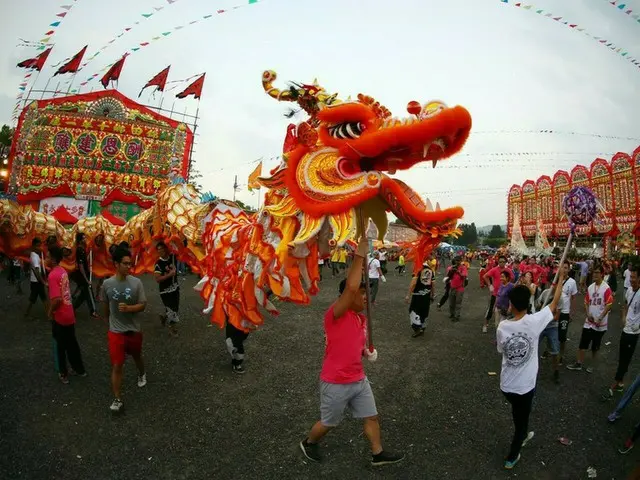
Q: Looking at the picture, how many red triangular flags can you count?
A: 5